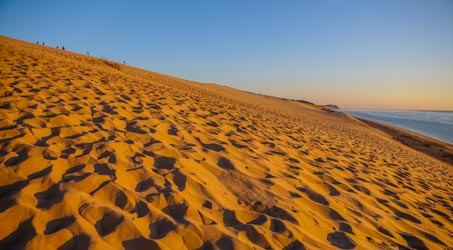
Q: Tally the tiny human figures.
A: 6